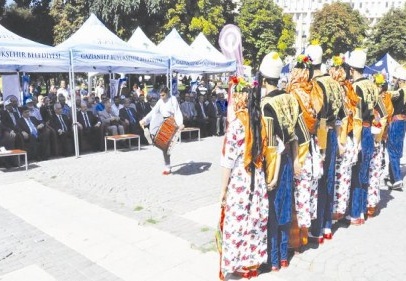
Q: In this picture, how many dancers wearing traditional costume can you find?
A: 8